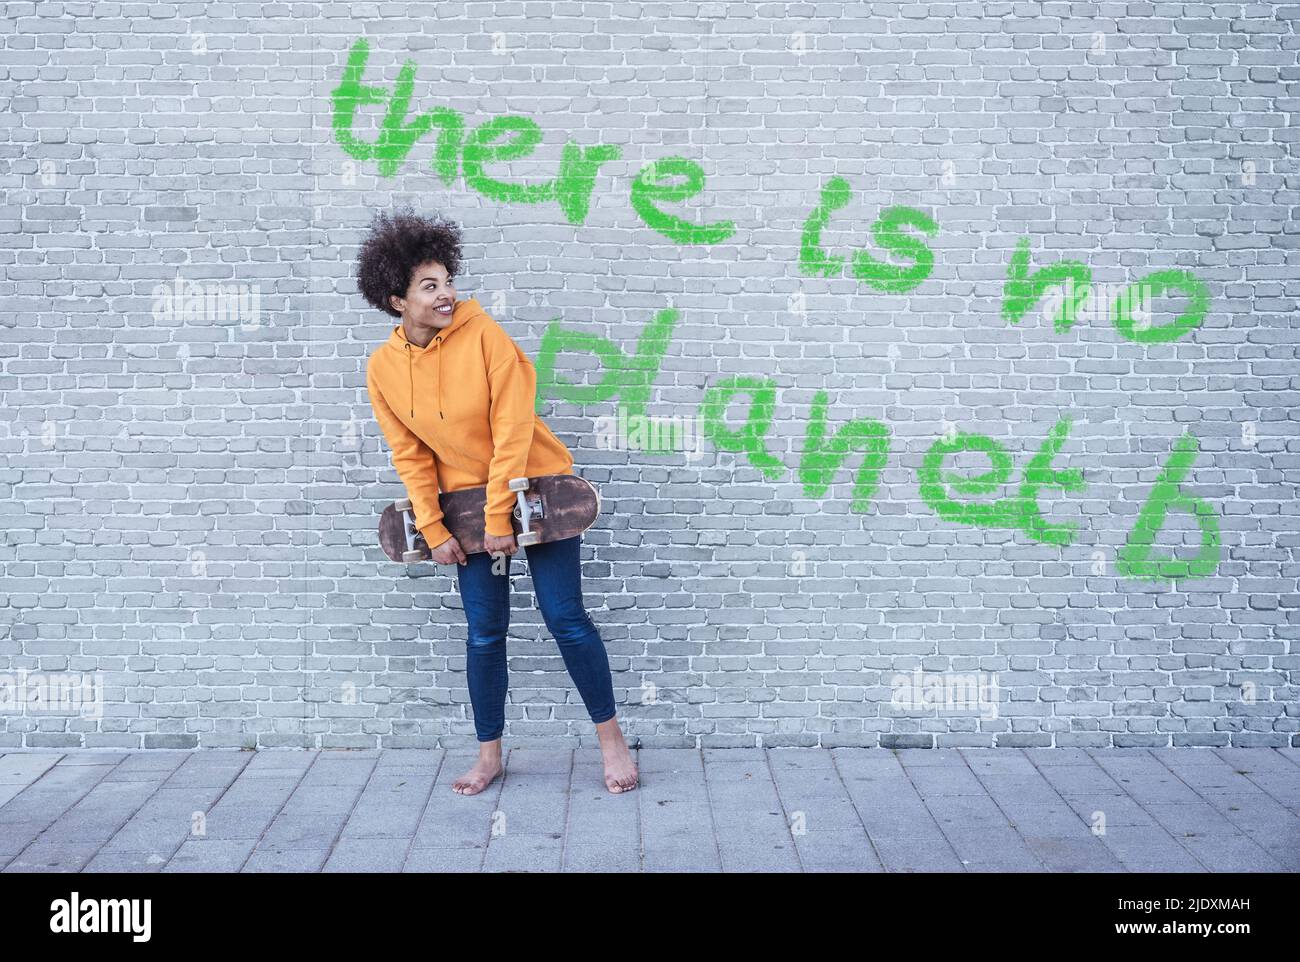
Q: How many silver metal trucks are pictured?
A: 2